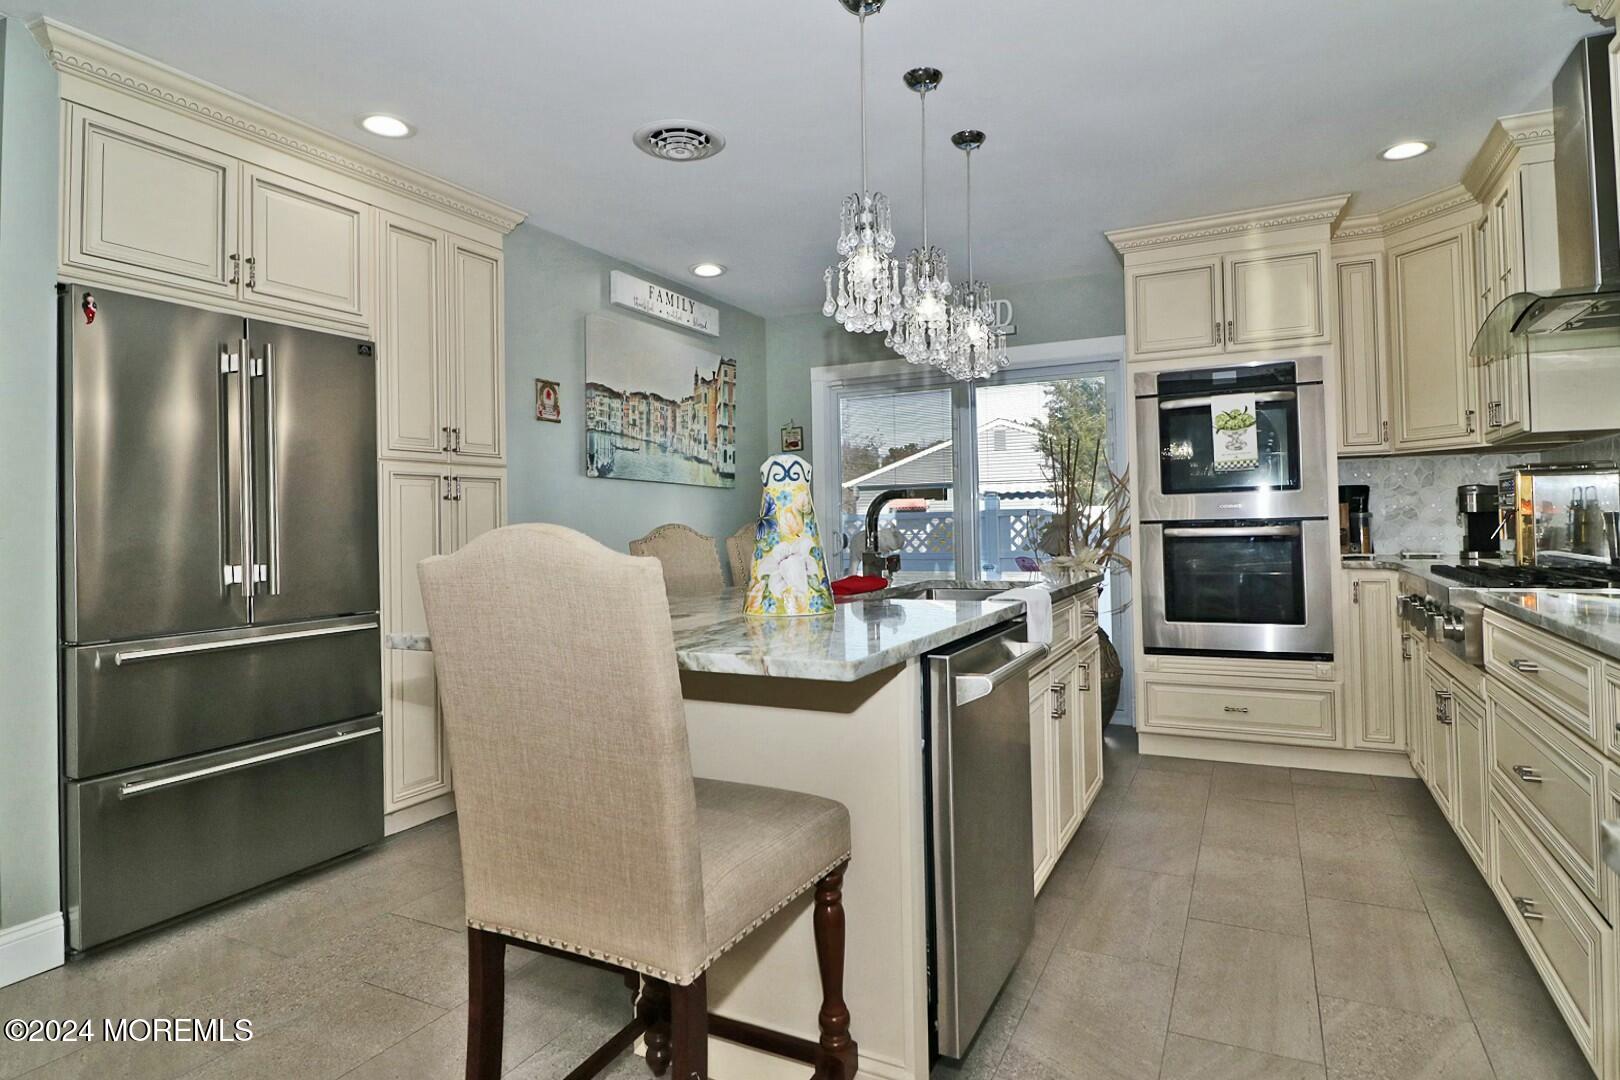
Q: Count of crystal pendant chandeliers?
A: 3